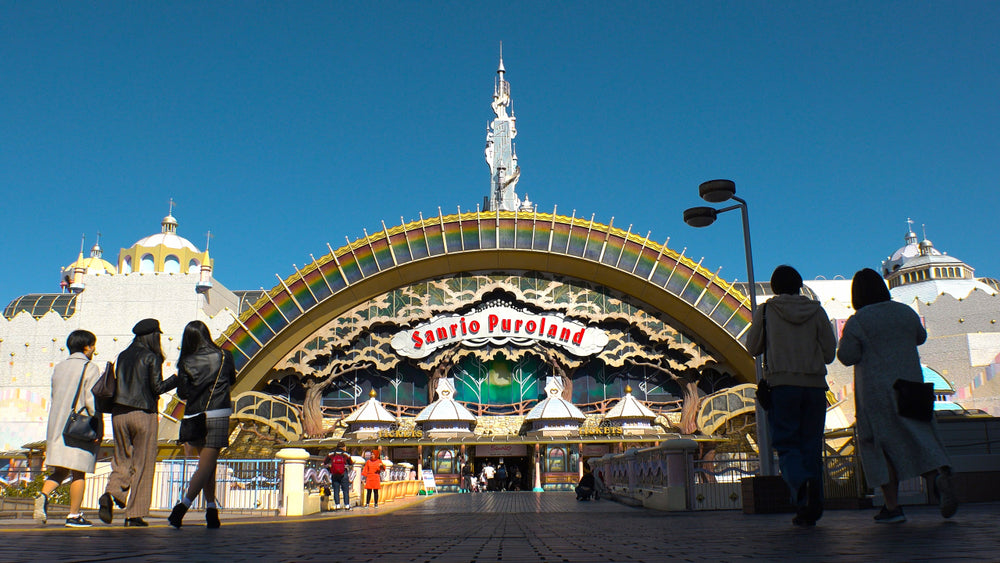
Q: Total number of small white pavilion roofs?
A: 4